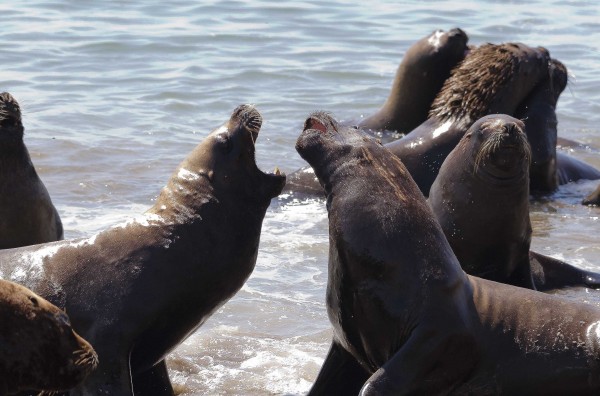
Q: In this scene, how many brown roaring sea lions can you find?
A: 2